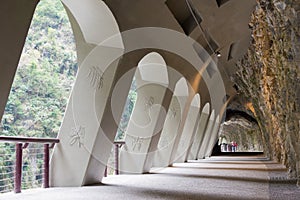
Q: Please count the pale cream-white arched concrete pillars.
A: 7